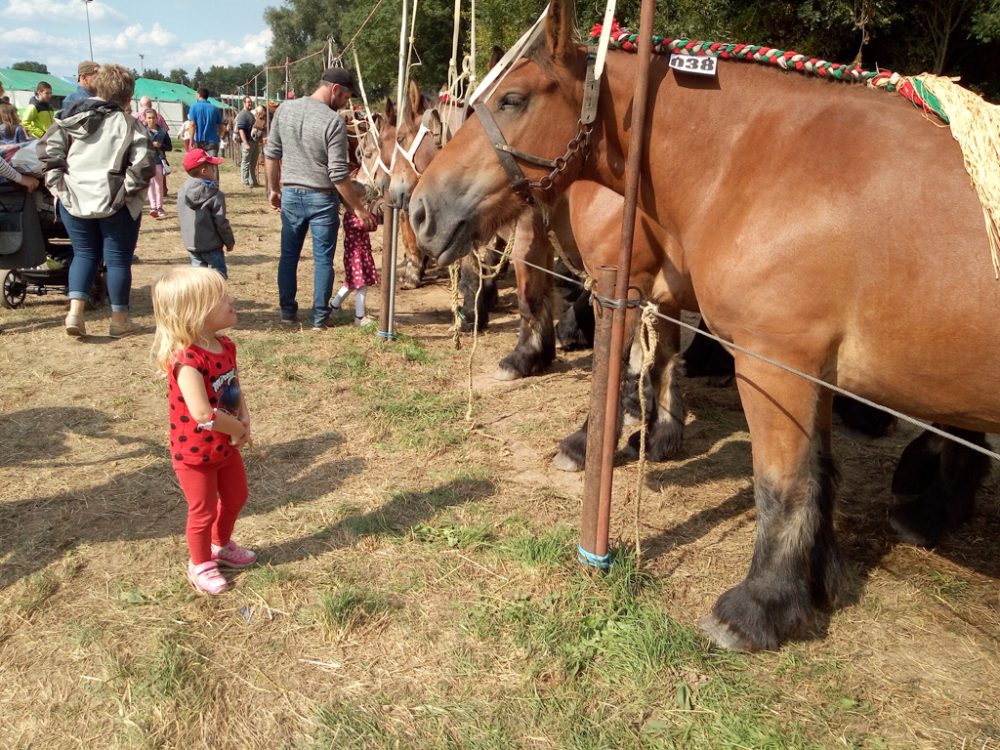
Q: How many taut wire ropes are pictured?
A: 1